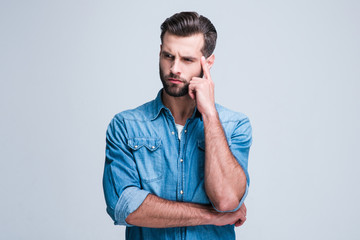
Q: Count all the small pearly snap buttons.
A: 6